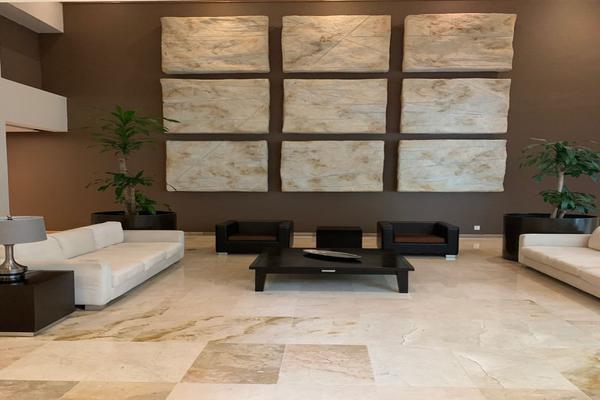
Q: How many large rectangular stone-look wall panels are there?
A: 9